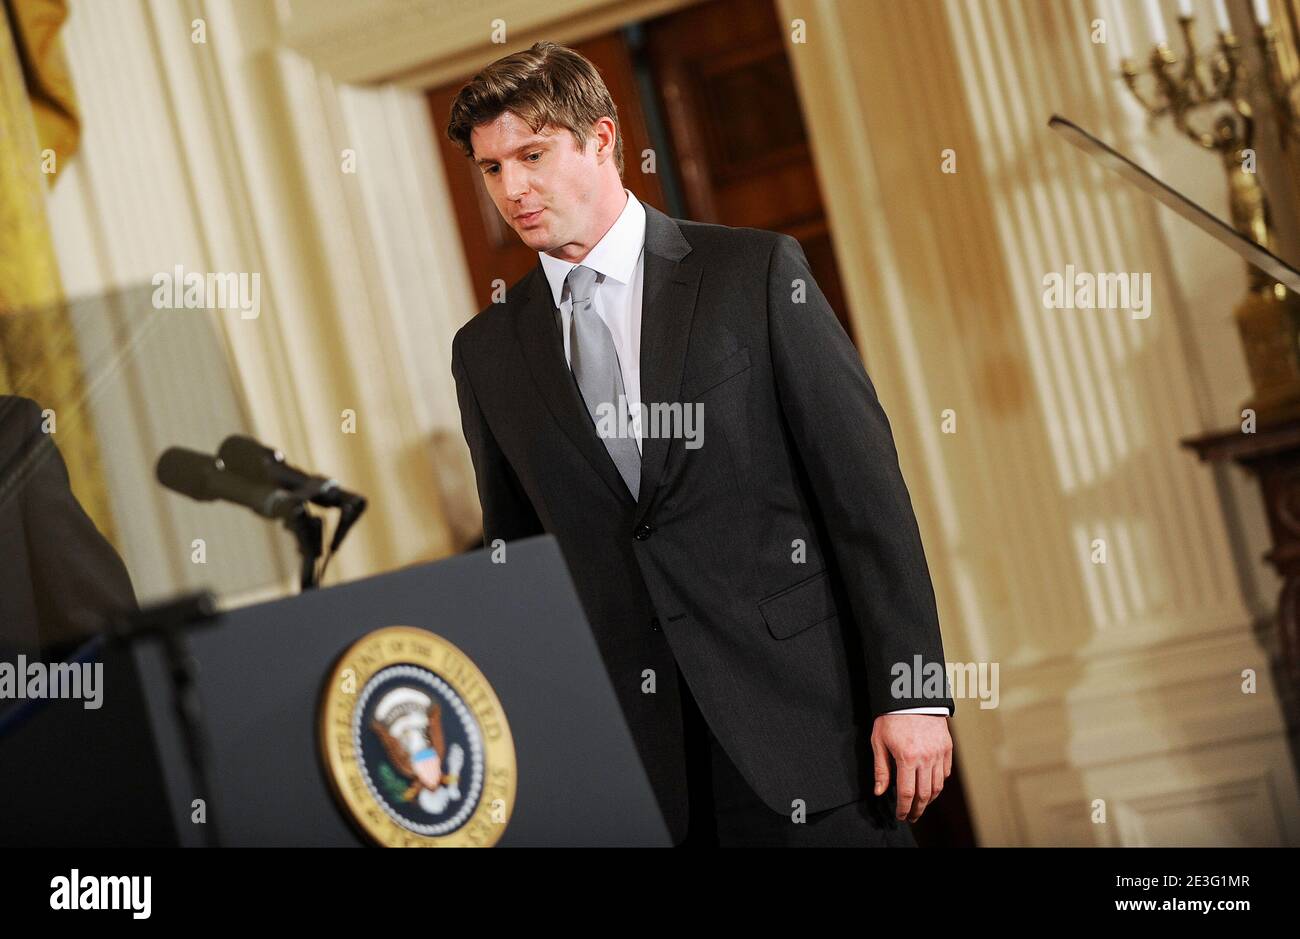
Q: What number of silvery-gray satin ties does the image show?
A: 1